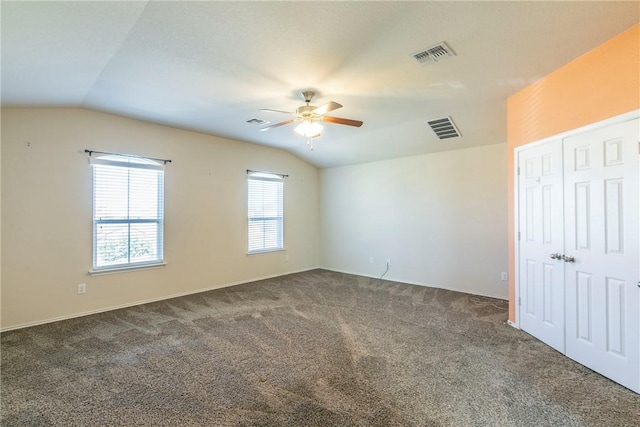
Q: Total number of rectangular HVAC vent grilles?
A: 3